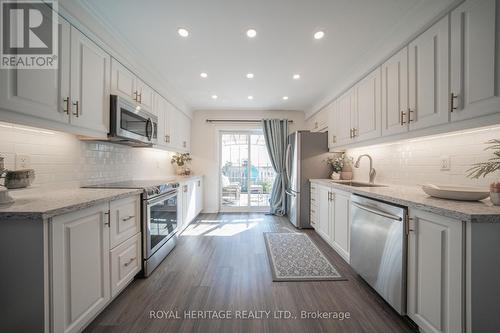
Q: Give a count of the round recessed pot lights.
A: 9